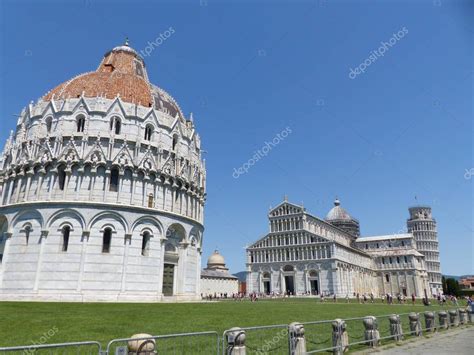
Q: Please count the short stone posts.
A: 11